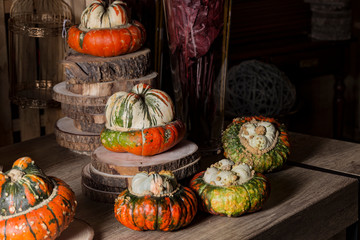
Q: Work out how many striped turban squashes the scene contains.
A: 6